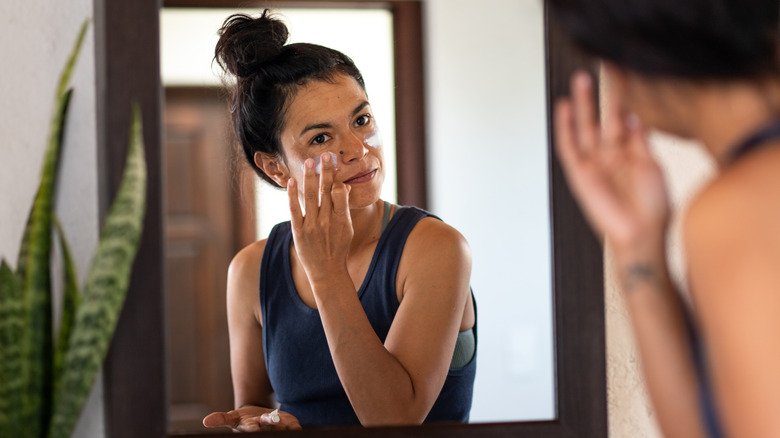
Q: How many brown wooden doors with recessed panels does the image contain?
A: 1